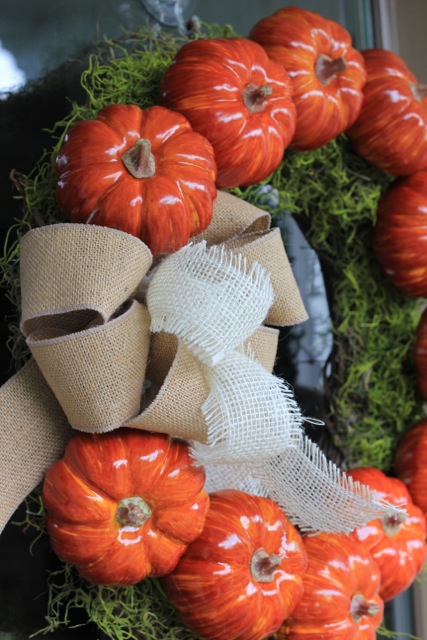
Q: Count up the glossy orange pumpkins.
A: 11